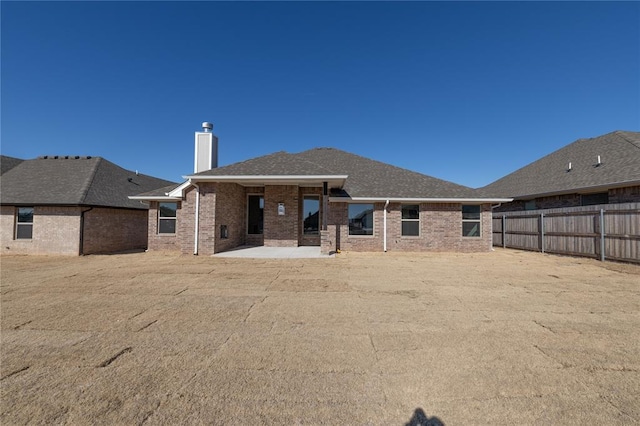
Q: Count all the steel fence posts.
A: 3